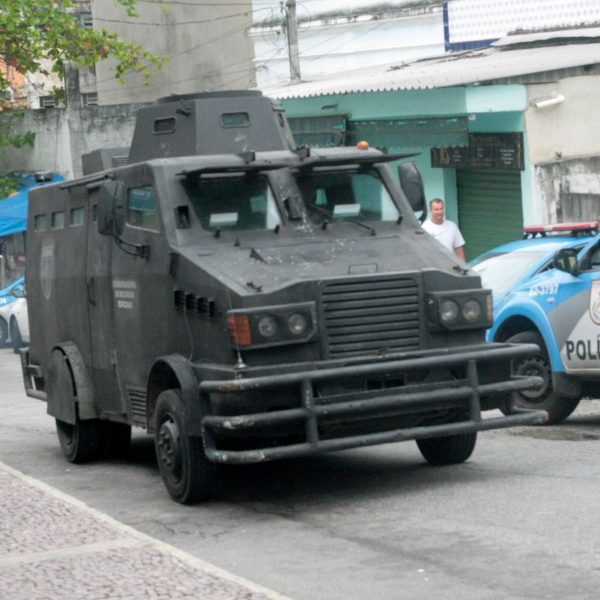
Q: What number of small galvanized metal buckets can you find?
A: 0